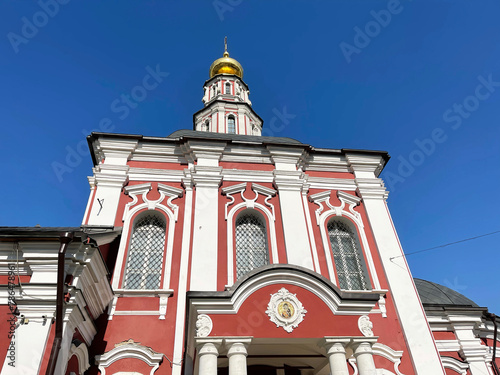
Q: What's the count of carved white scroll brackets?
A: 2